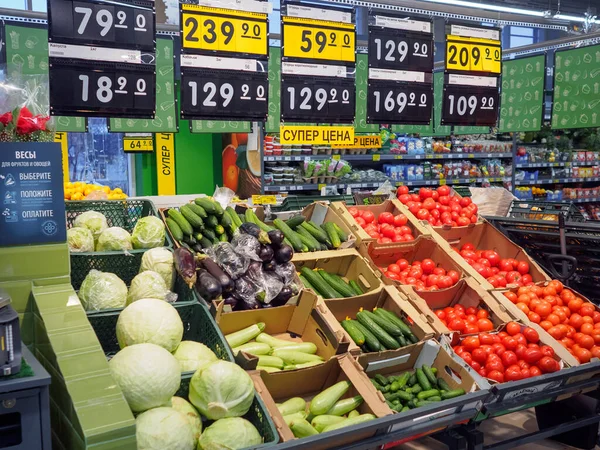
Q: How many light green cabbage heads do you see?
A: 14